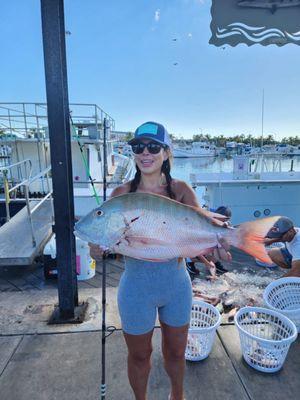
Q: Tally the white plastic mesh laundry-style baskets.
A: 3